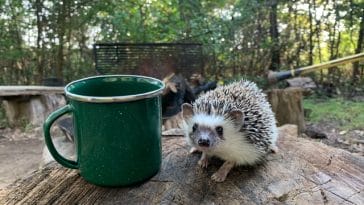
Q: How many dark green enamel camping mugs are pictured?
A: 1